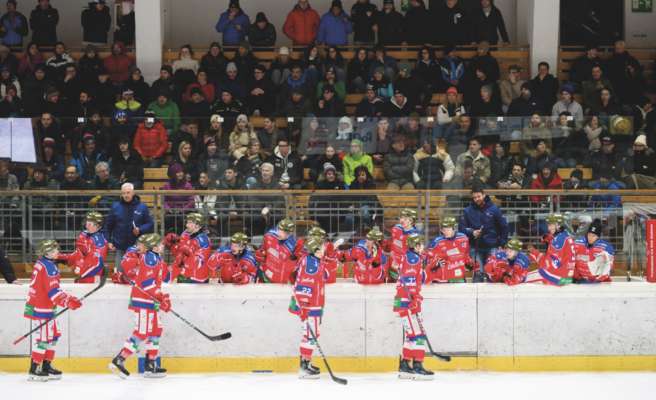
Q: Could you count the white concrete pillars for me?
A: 2